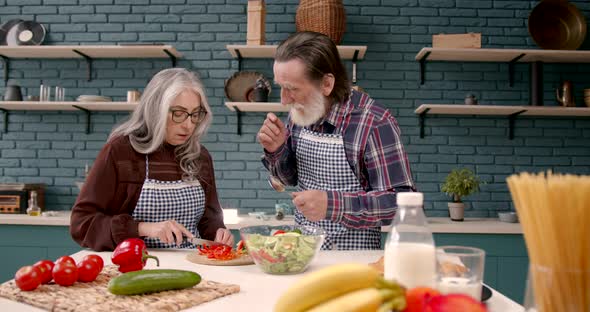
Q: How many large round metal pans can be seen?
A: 1